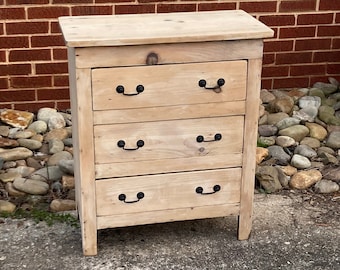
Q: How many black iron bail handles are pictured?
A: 6